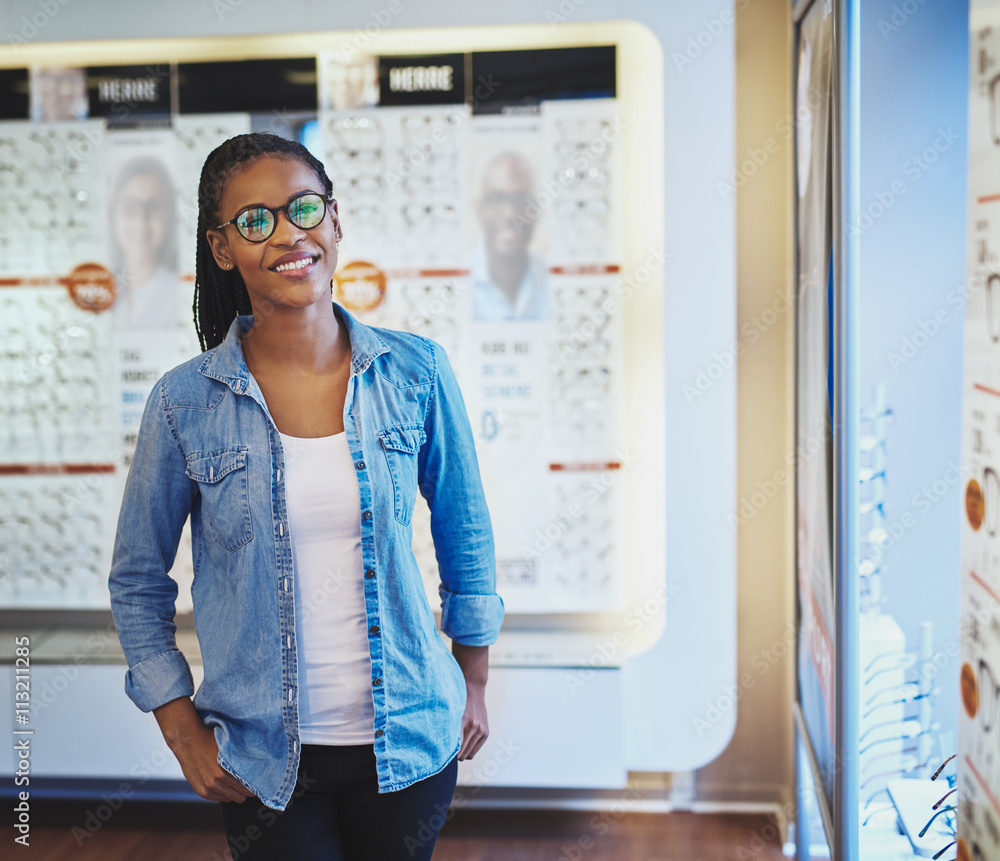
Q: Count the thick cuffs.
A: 2